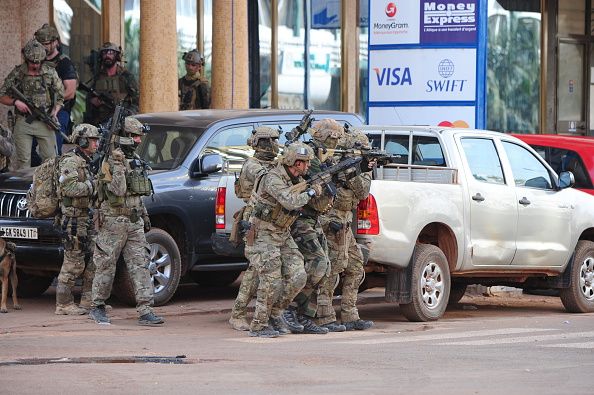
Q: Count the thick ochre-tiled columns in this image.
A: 2